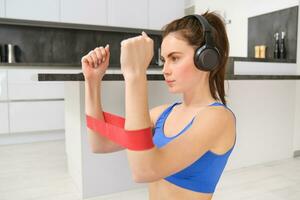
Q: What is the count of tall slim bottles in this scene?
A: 2